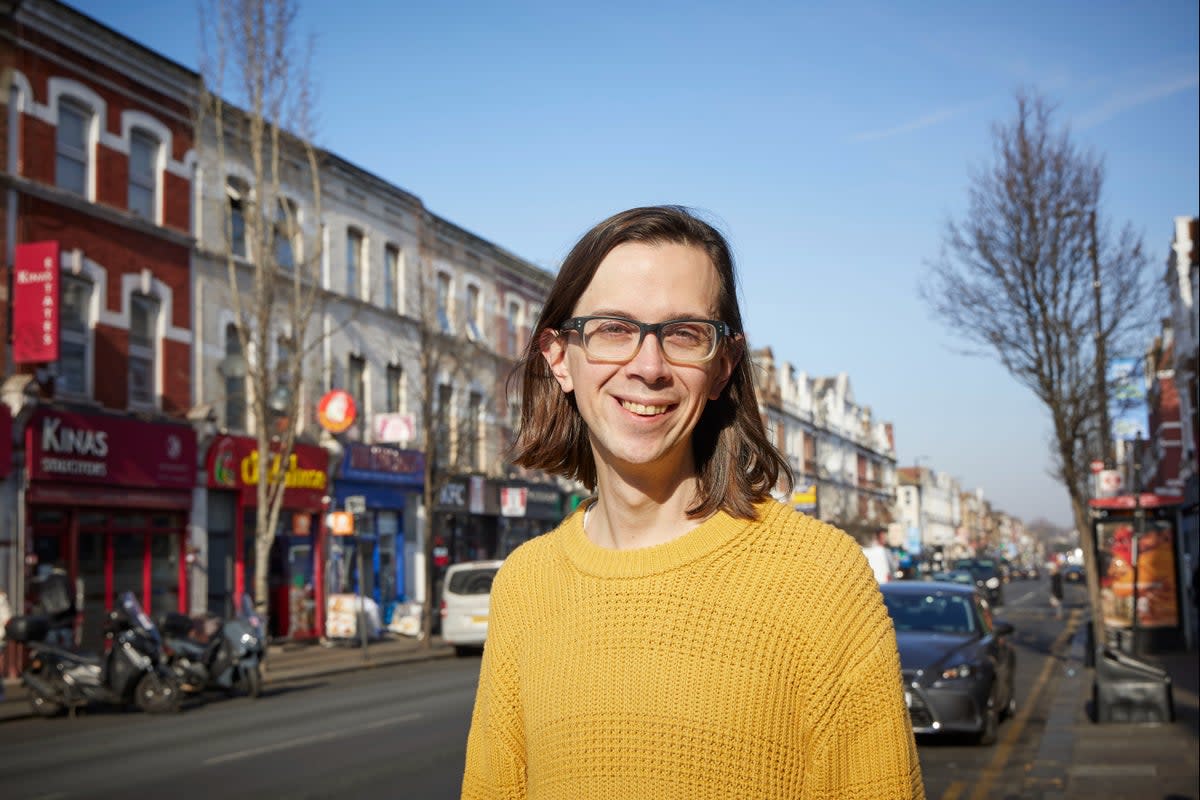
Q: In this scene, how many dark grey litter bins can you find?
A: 1